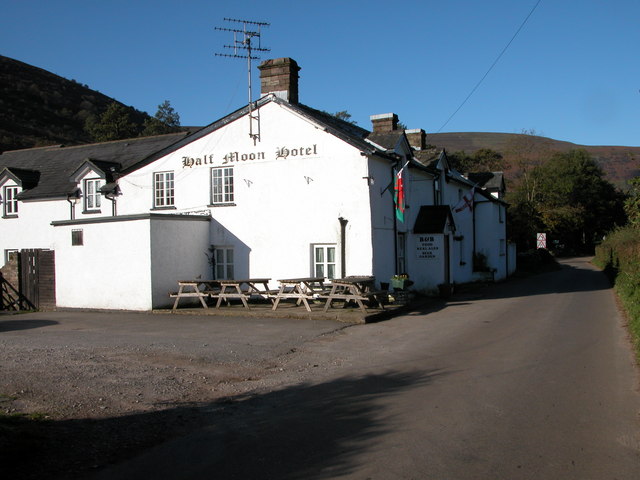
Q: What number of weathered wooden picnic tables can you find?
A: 4